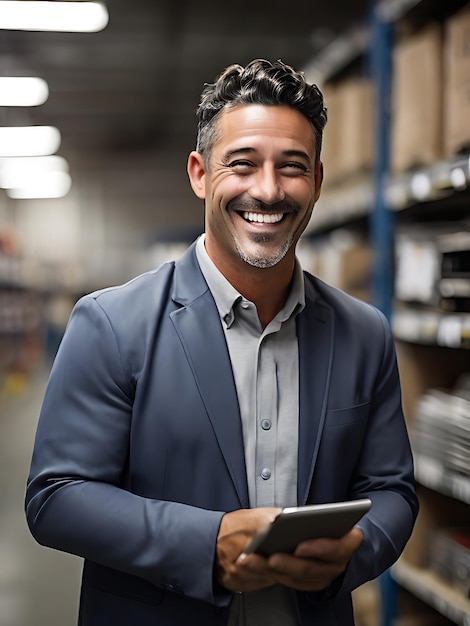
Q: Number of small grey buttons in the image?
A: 2